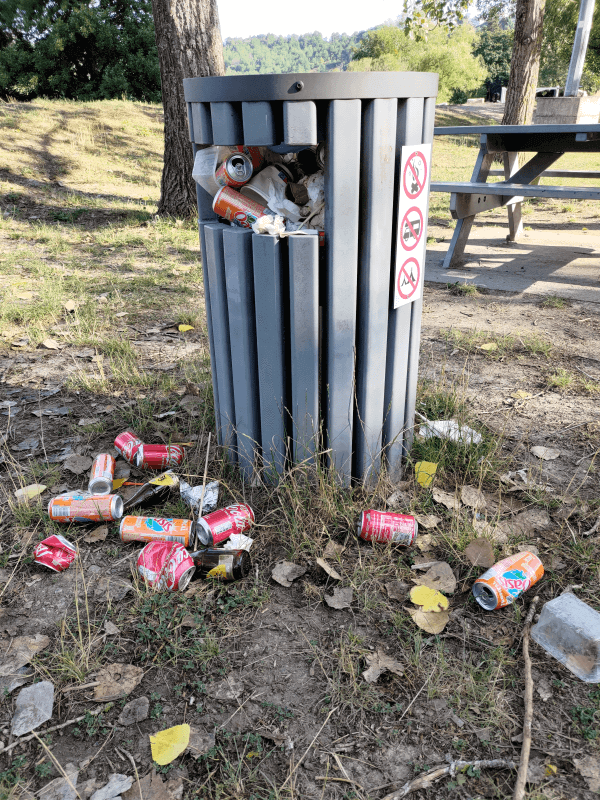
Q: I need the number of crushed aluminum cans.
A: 2